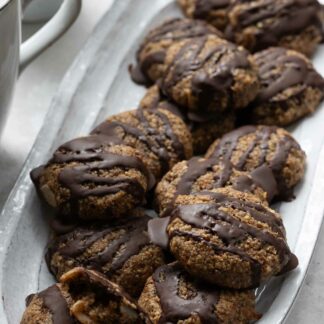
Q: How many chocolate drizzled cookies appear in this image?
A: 14